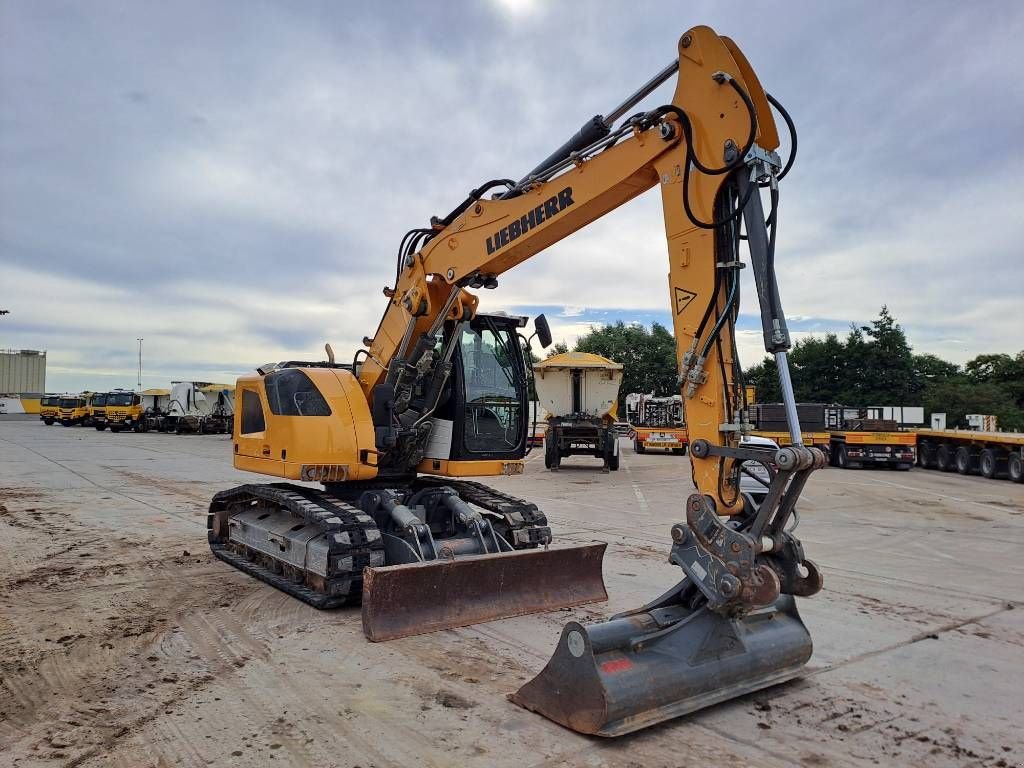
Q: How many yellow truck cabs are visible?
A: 4